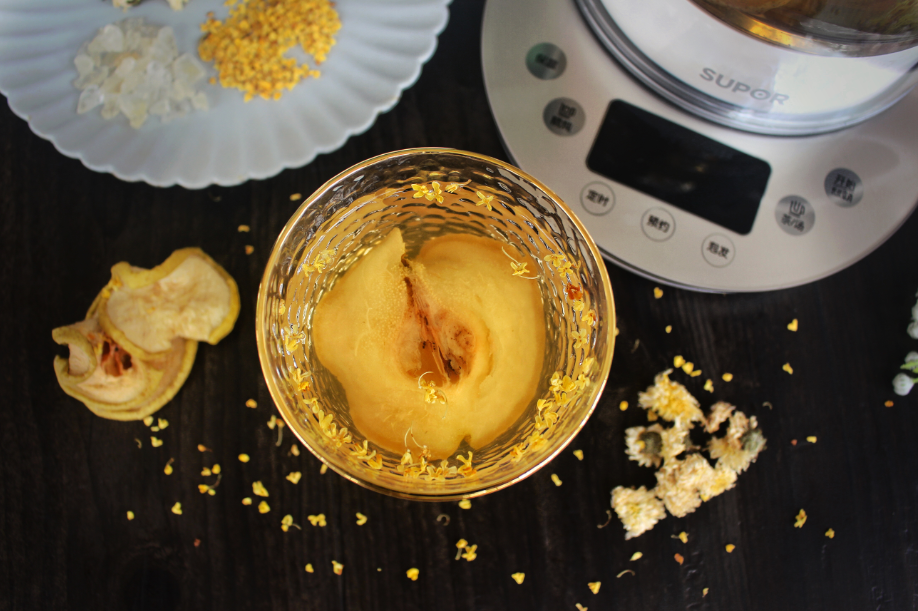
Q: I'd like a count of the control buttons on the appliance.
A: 7